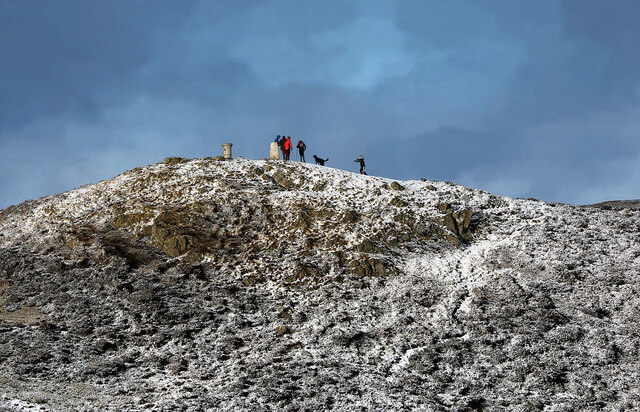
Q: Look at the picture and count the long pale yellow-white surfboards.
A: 0